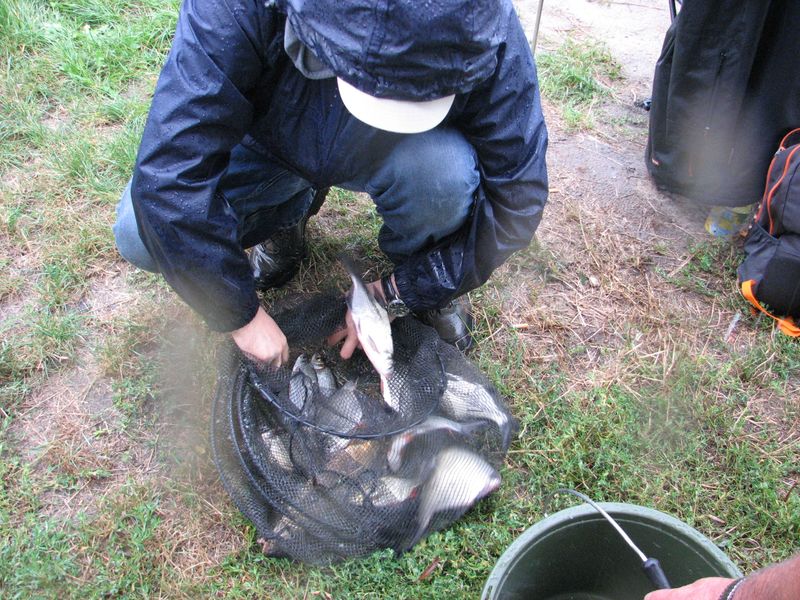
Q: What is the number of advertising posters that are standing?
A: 0